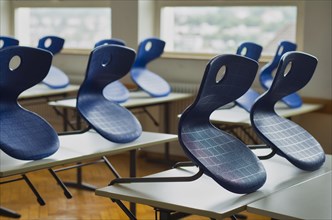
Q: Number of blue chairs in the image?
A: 10